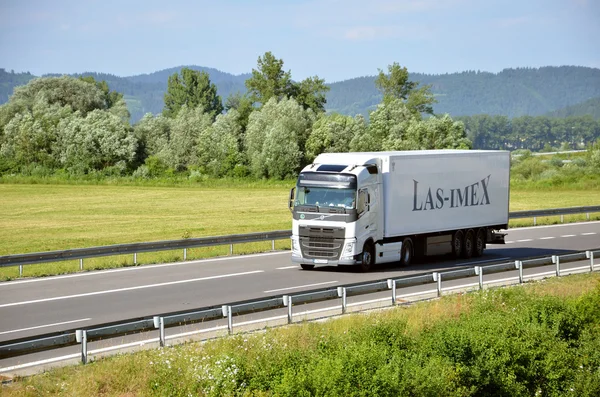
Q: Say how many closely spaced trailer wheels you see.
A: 3